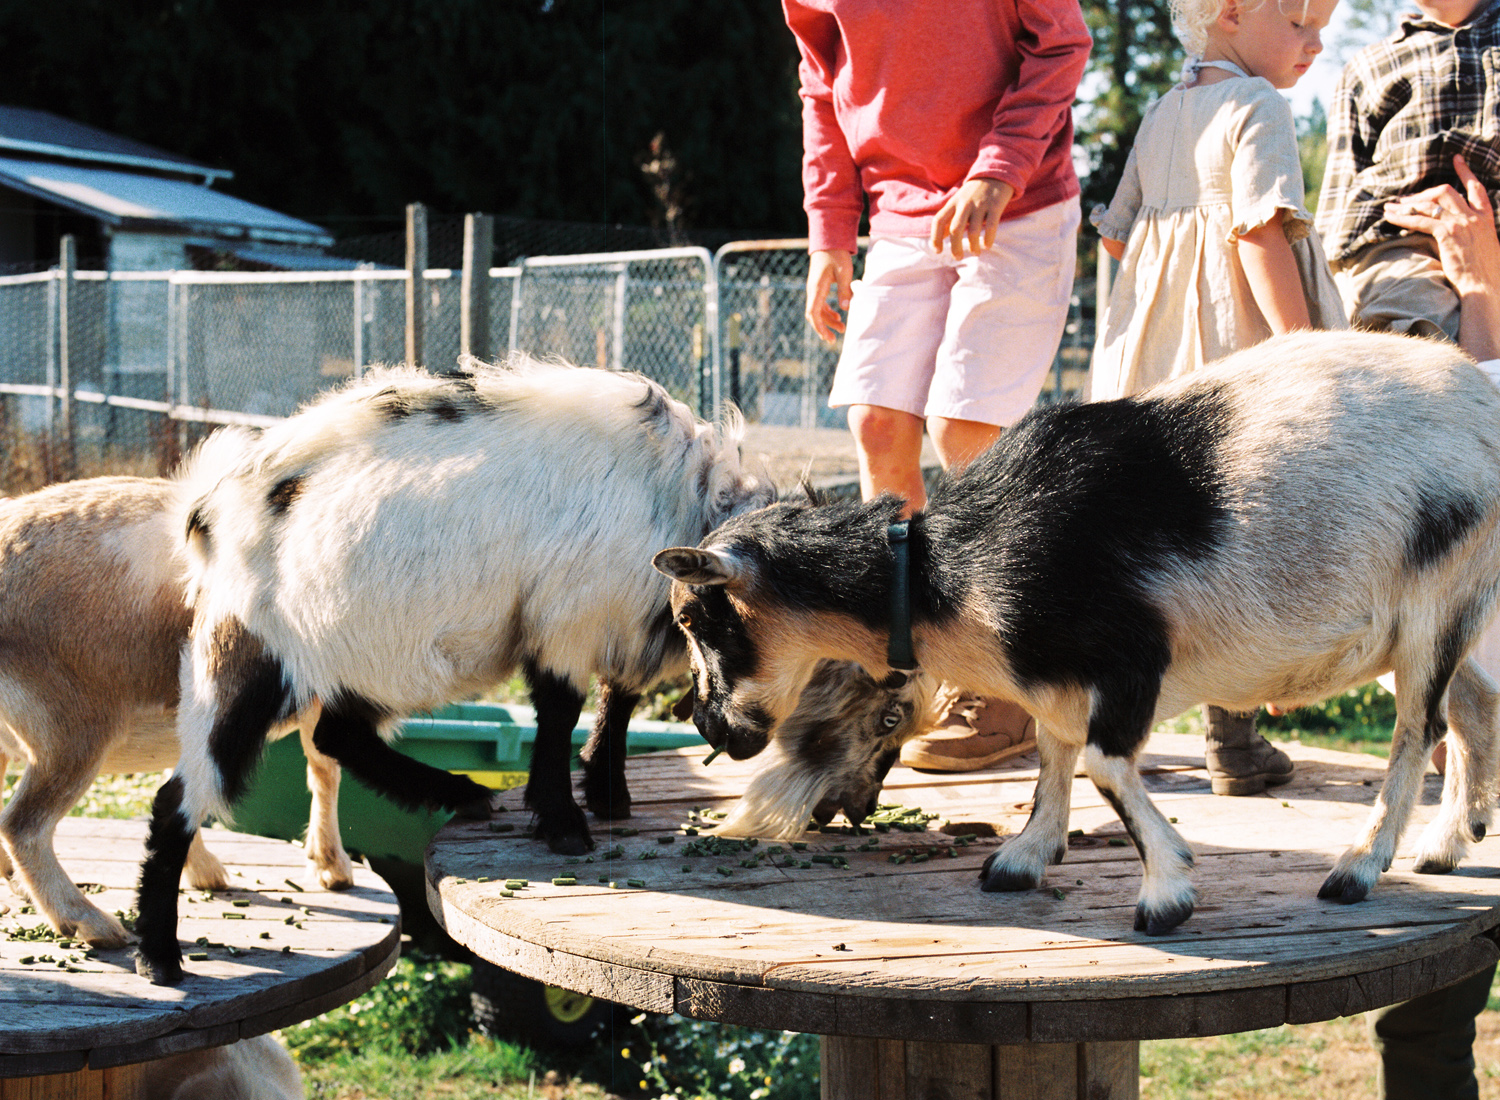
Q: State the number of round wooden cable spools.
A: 2